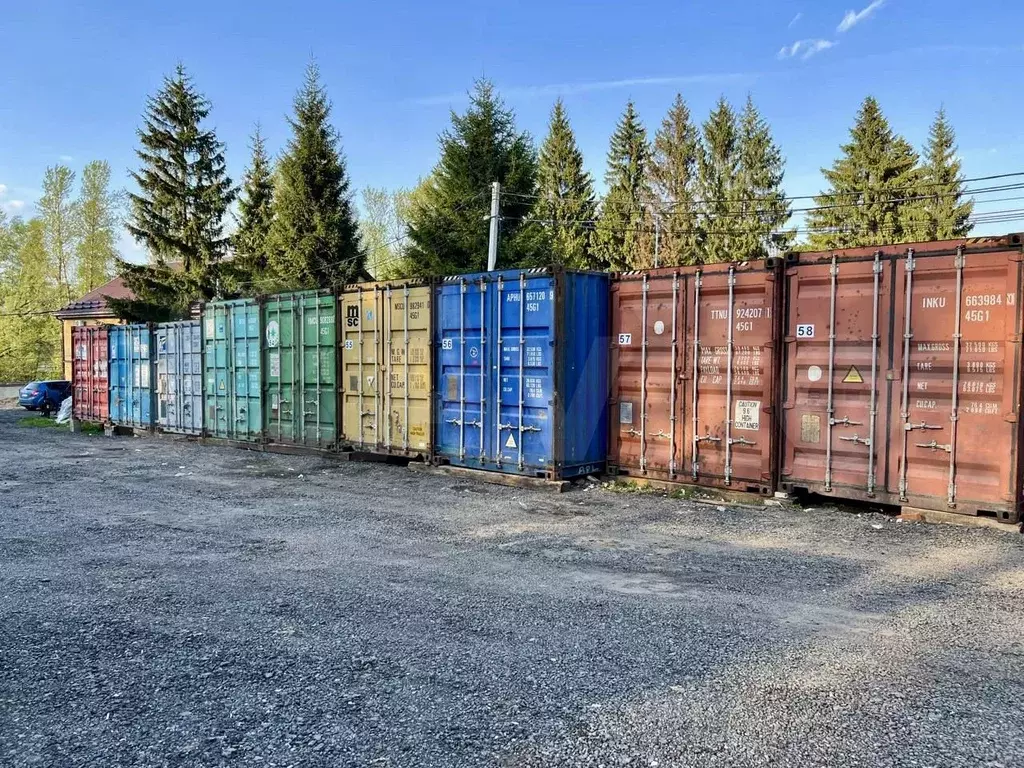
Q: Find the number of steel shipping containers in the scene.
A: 9